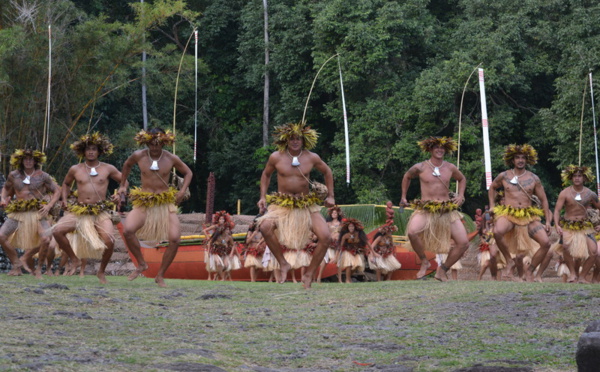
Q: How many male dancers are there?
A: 7